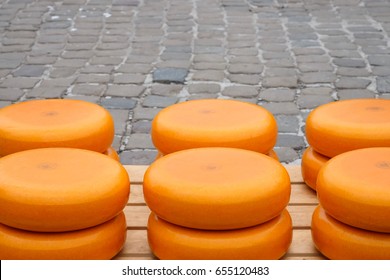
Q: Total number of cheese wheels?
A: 12